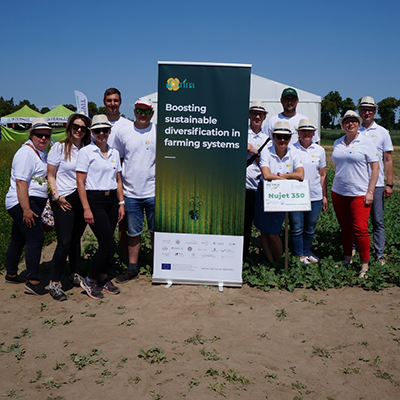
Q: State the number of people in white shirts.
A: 11